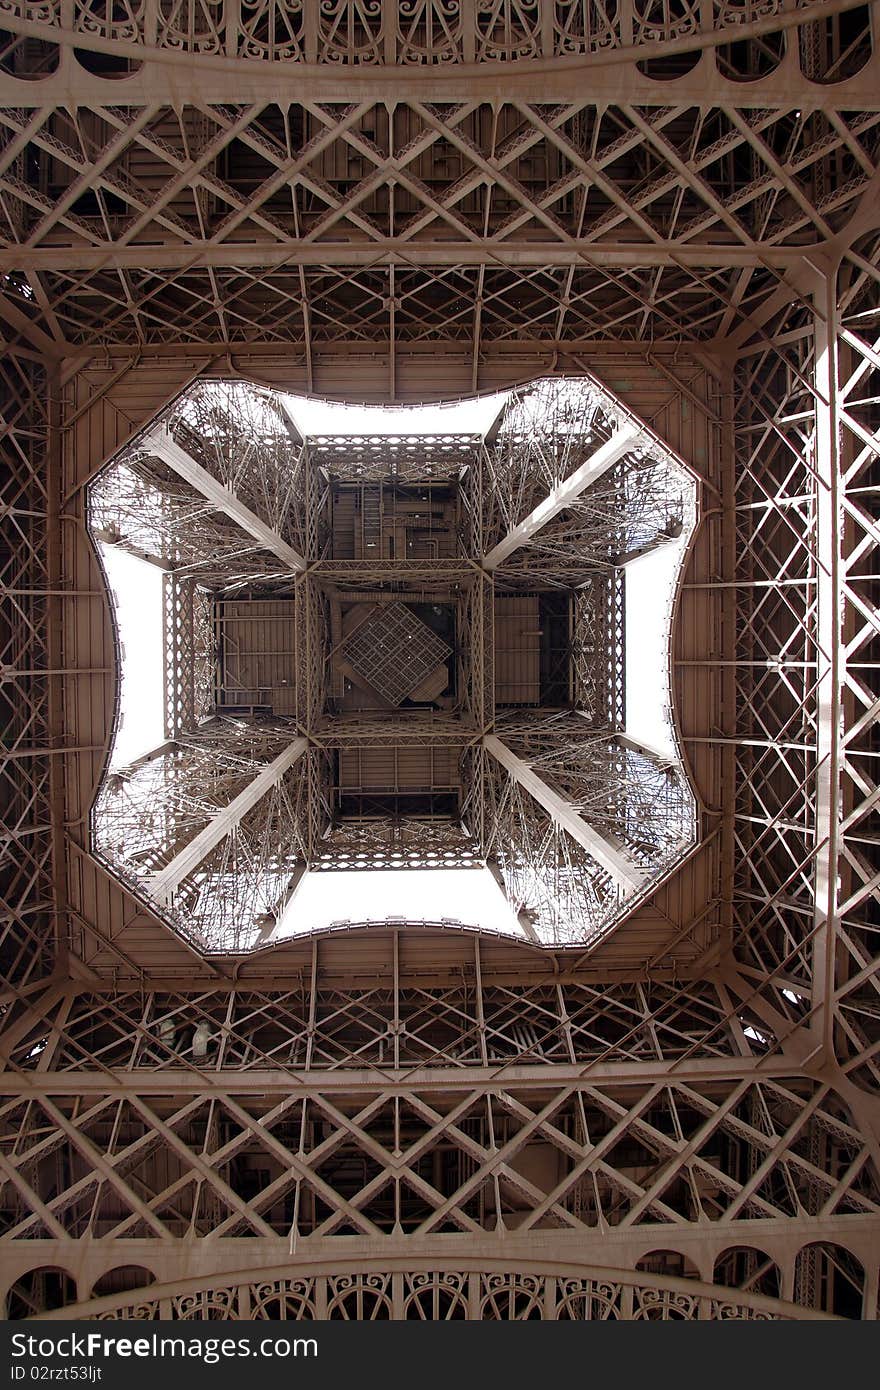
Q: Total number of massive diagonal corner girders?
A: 4